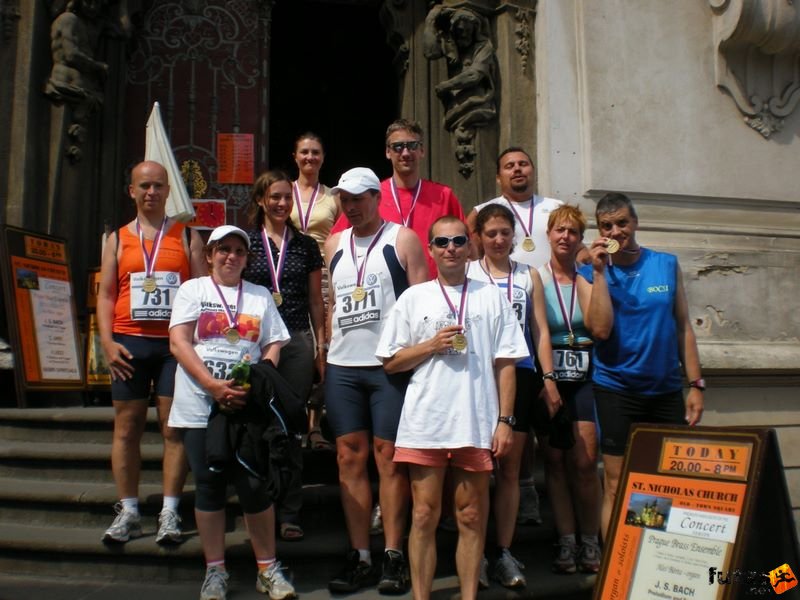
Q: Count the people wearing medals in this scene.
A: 11